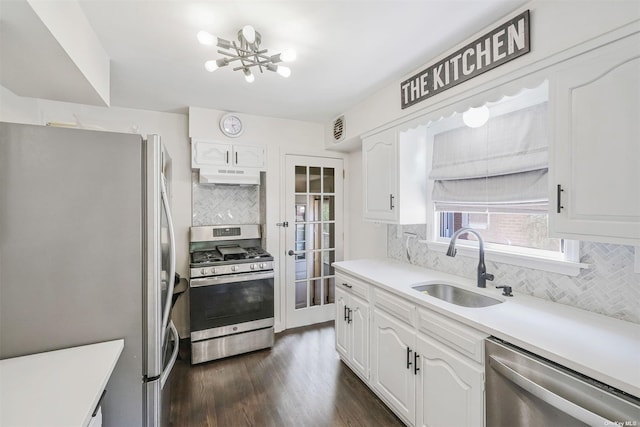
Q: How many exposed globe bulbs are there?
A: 6